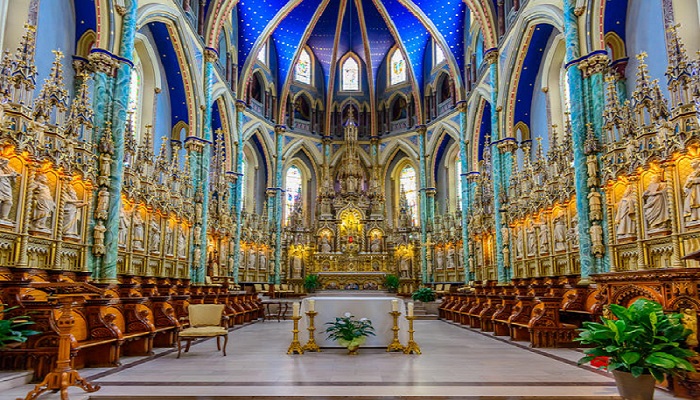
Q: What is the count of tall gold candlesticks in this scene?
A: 4